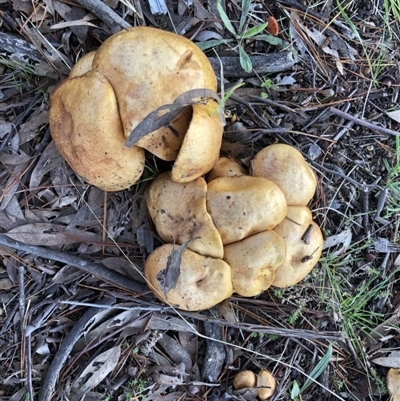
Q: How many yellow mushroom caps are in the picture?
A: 14